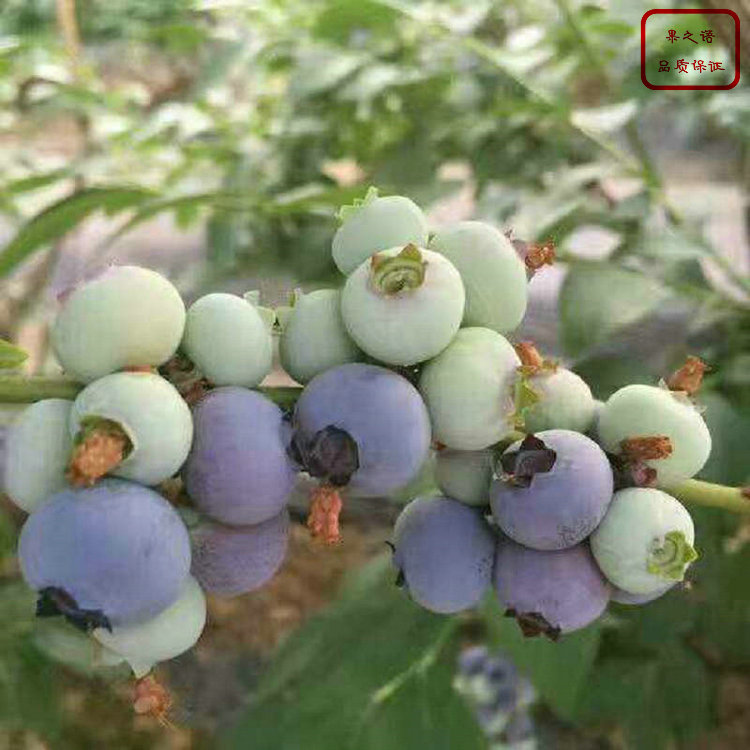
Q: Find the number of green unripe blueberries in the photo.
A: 14